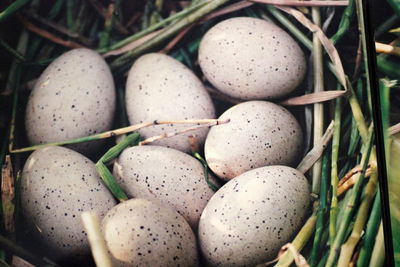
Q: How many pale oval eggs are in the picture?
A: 8